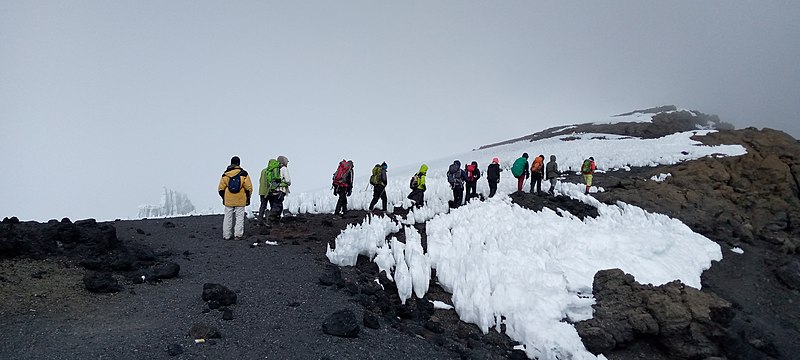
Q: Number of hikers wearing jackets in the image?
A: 13